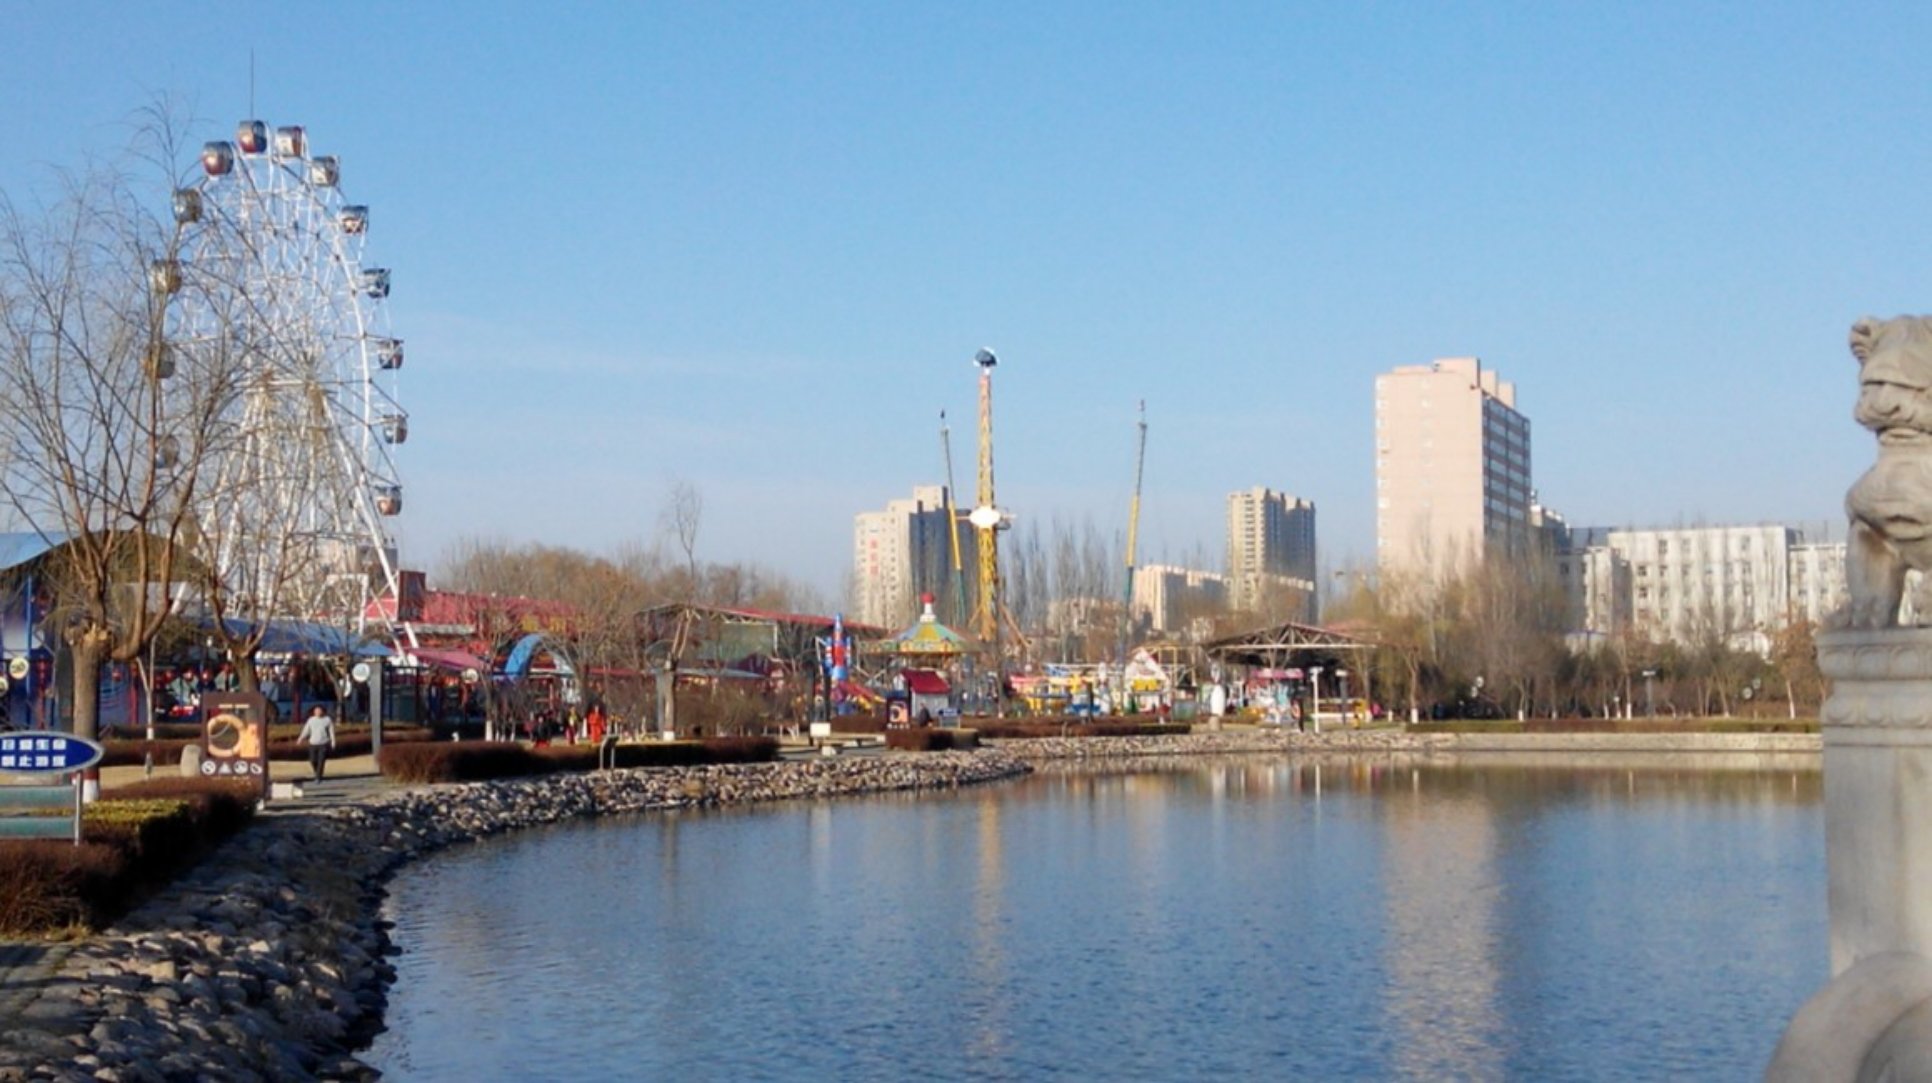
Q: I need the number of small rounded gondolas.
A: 13